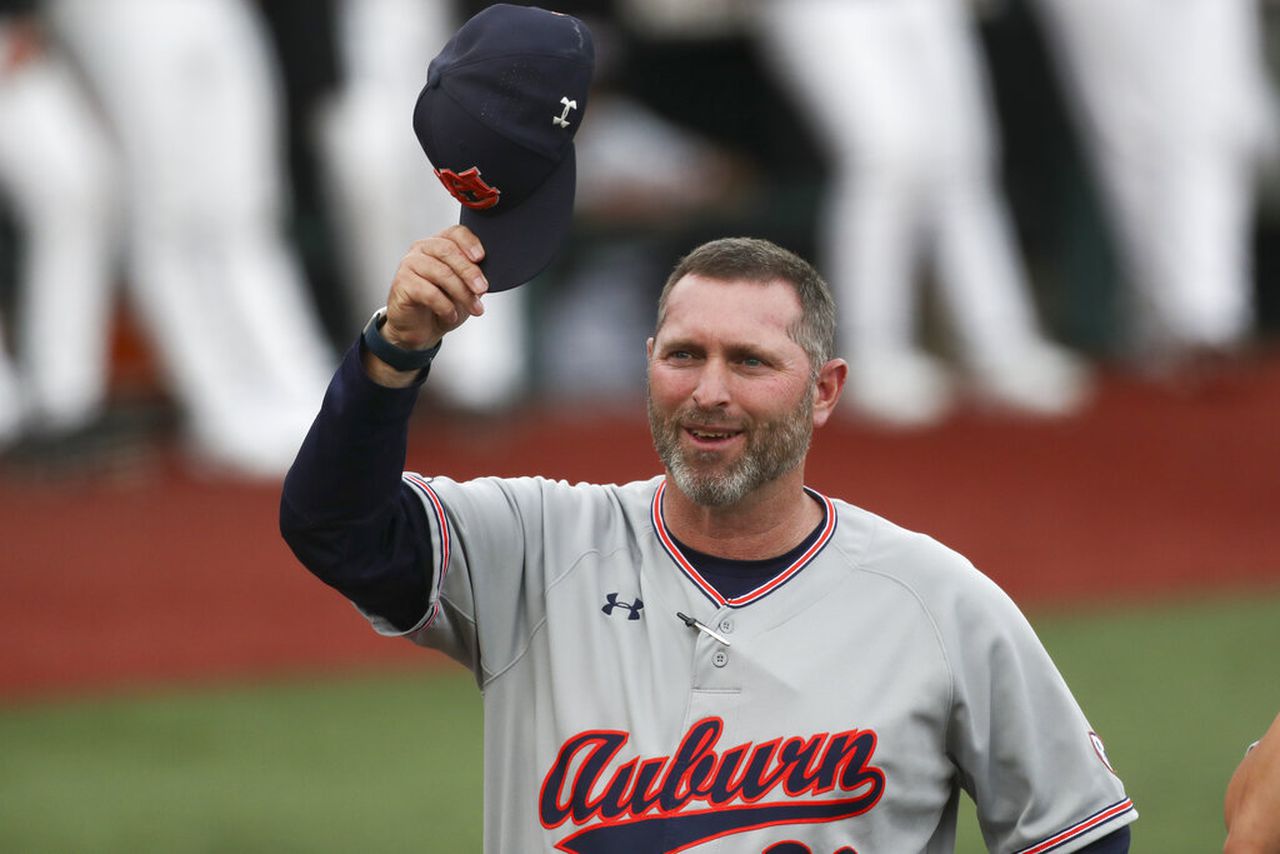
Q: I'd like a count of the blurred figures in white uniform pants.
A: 5